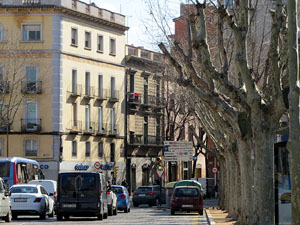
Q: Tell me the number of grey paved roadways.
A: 1